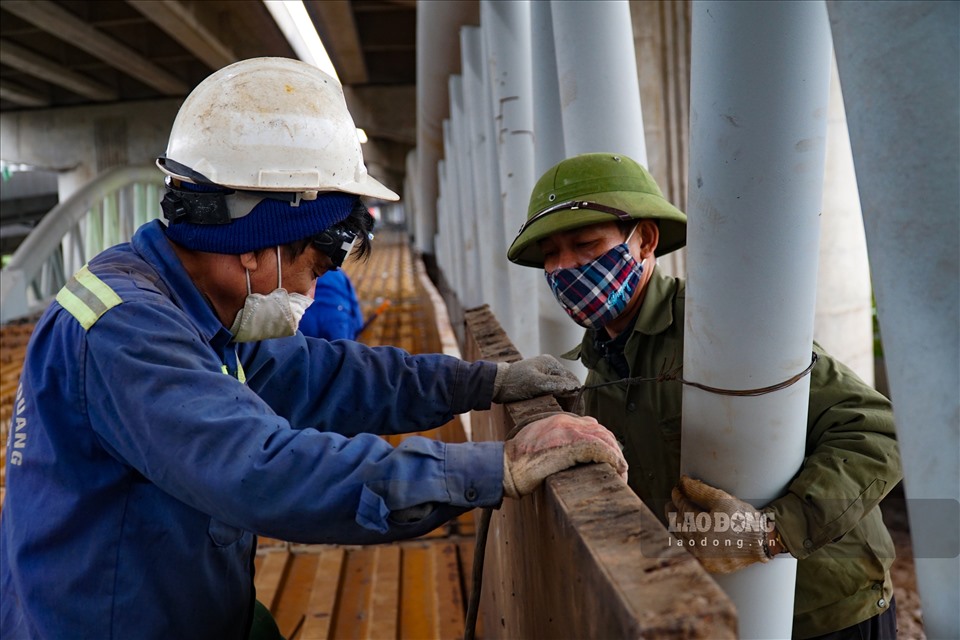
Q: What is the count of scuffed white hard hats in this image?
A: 1